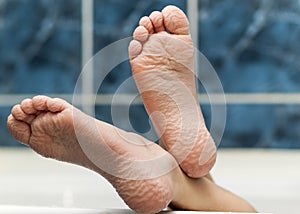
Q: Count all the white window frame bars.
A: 3